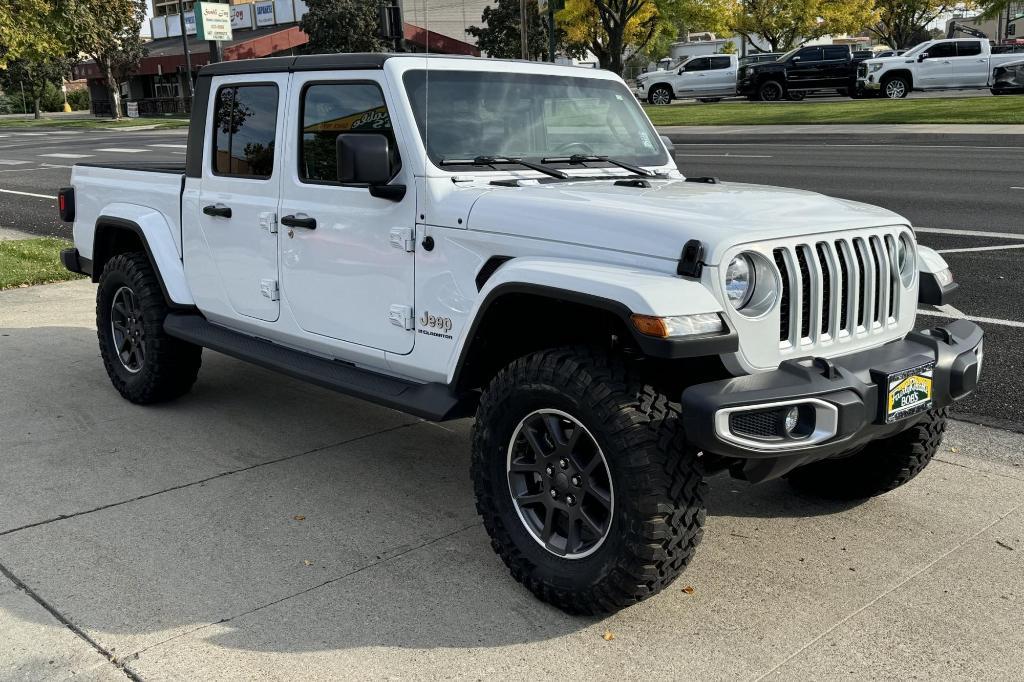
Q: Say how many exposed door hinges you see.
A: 4